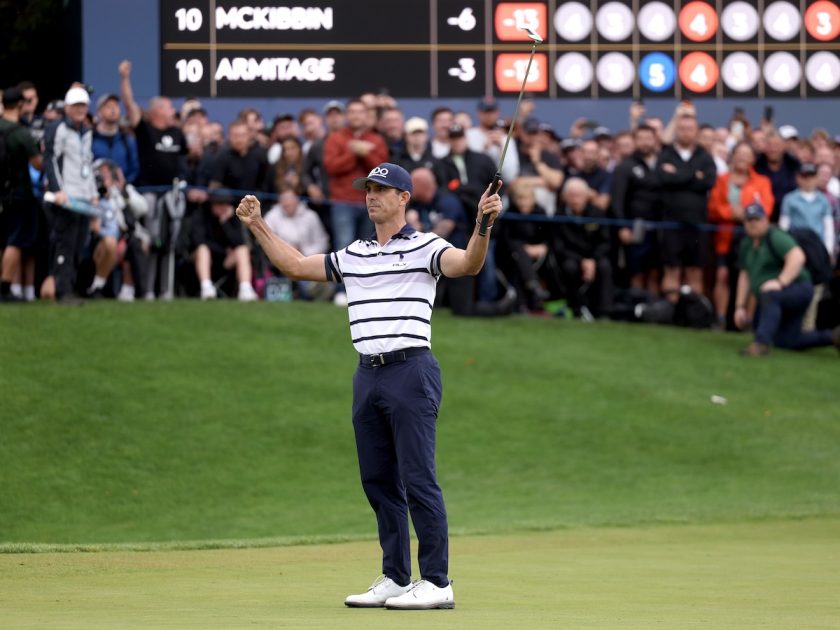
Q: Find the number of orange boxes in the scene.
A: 2